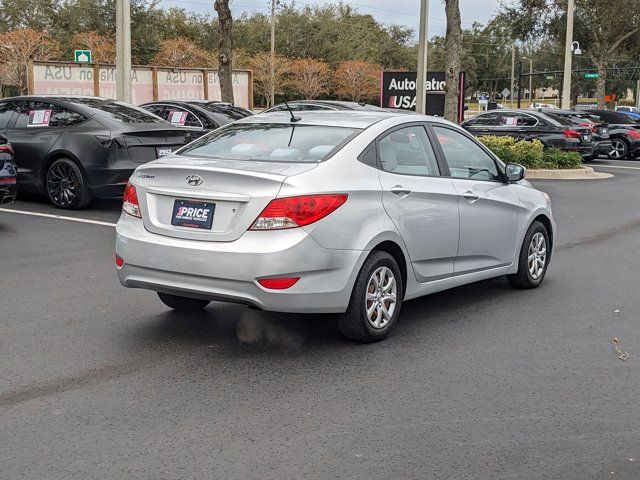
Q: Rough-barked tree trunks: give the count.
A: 2